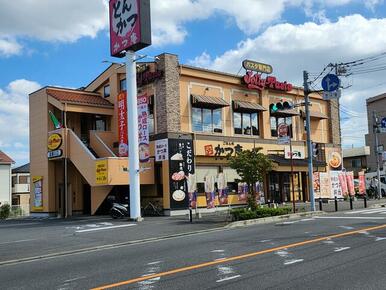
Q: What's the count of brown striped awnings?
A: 4